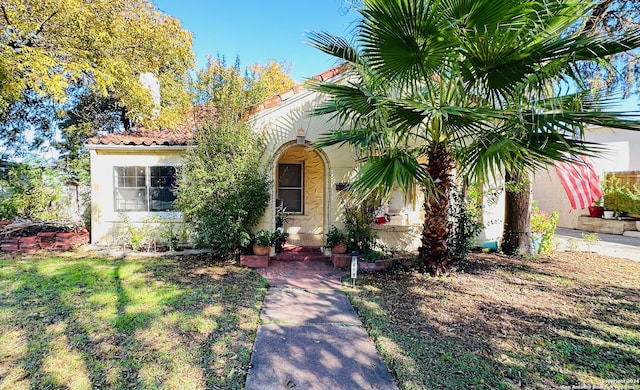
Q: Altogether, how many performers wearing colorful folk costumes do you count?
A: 0